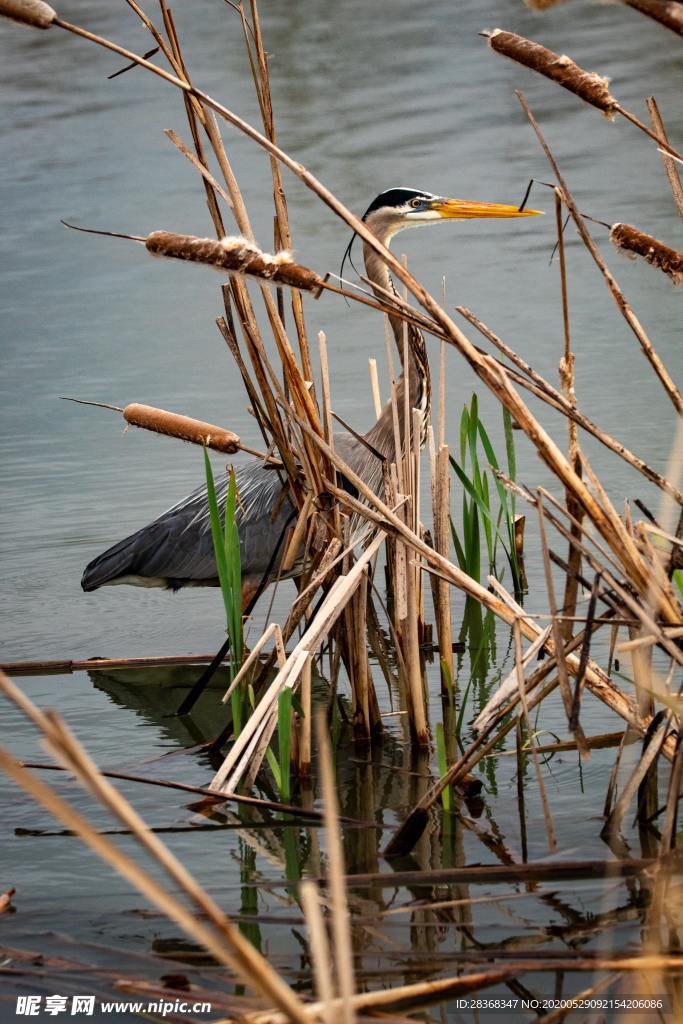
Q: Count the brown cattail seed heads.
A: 6